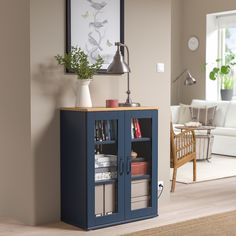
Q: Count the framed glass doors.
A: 2